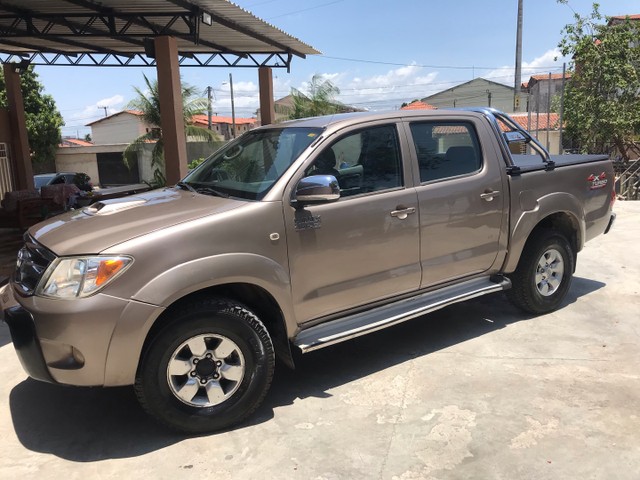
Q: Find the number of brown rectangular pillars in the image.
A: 3